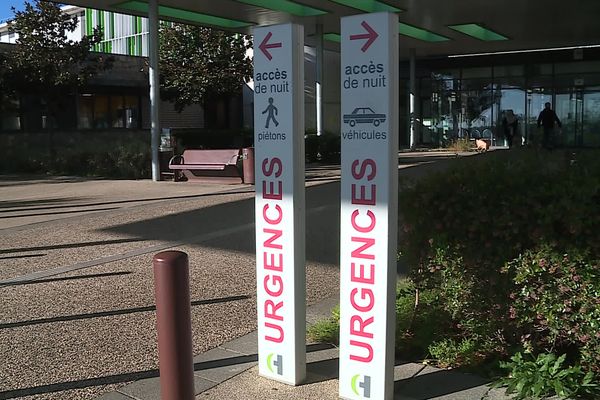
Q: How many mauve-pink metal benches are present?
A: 1